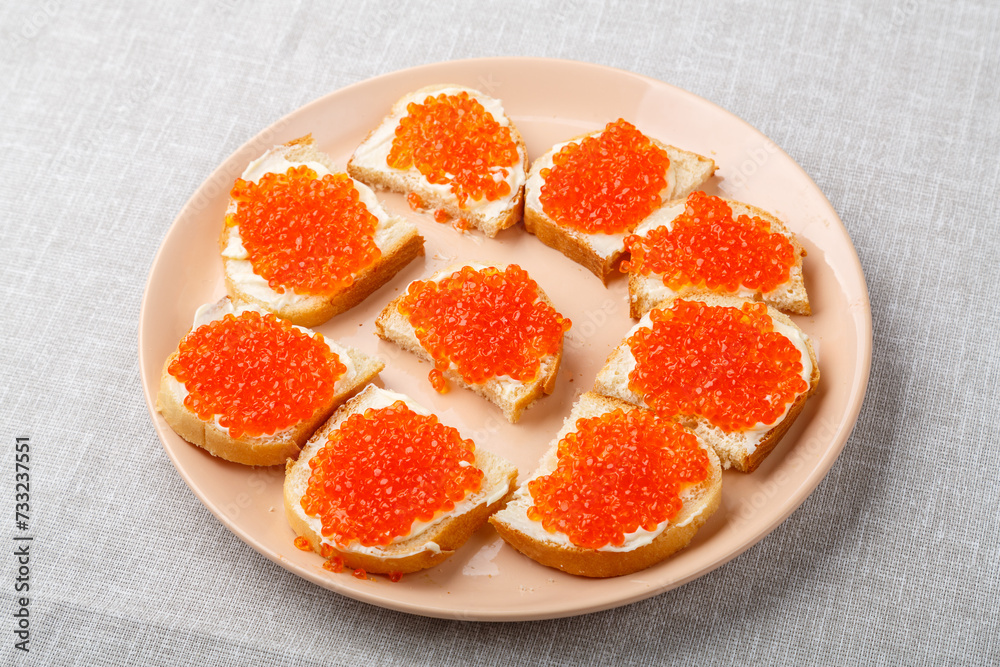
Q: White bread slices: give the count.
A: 9